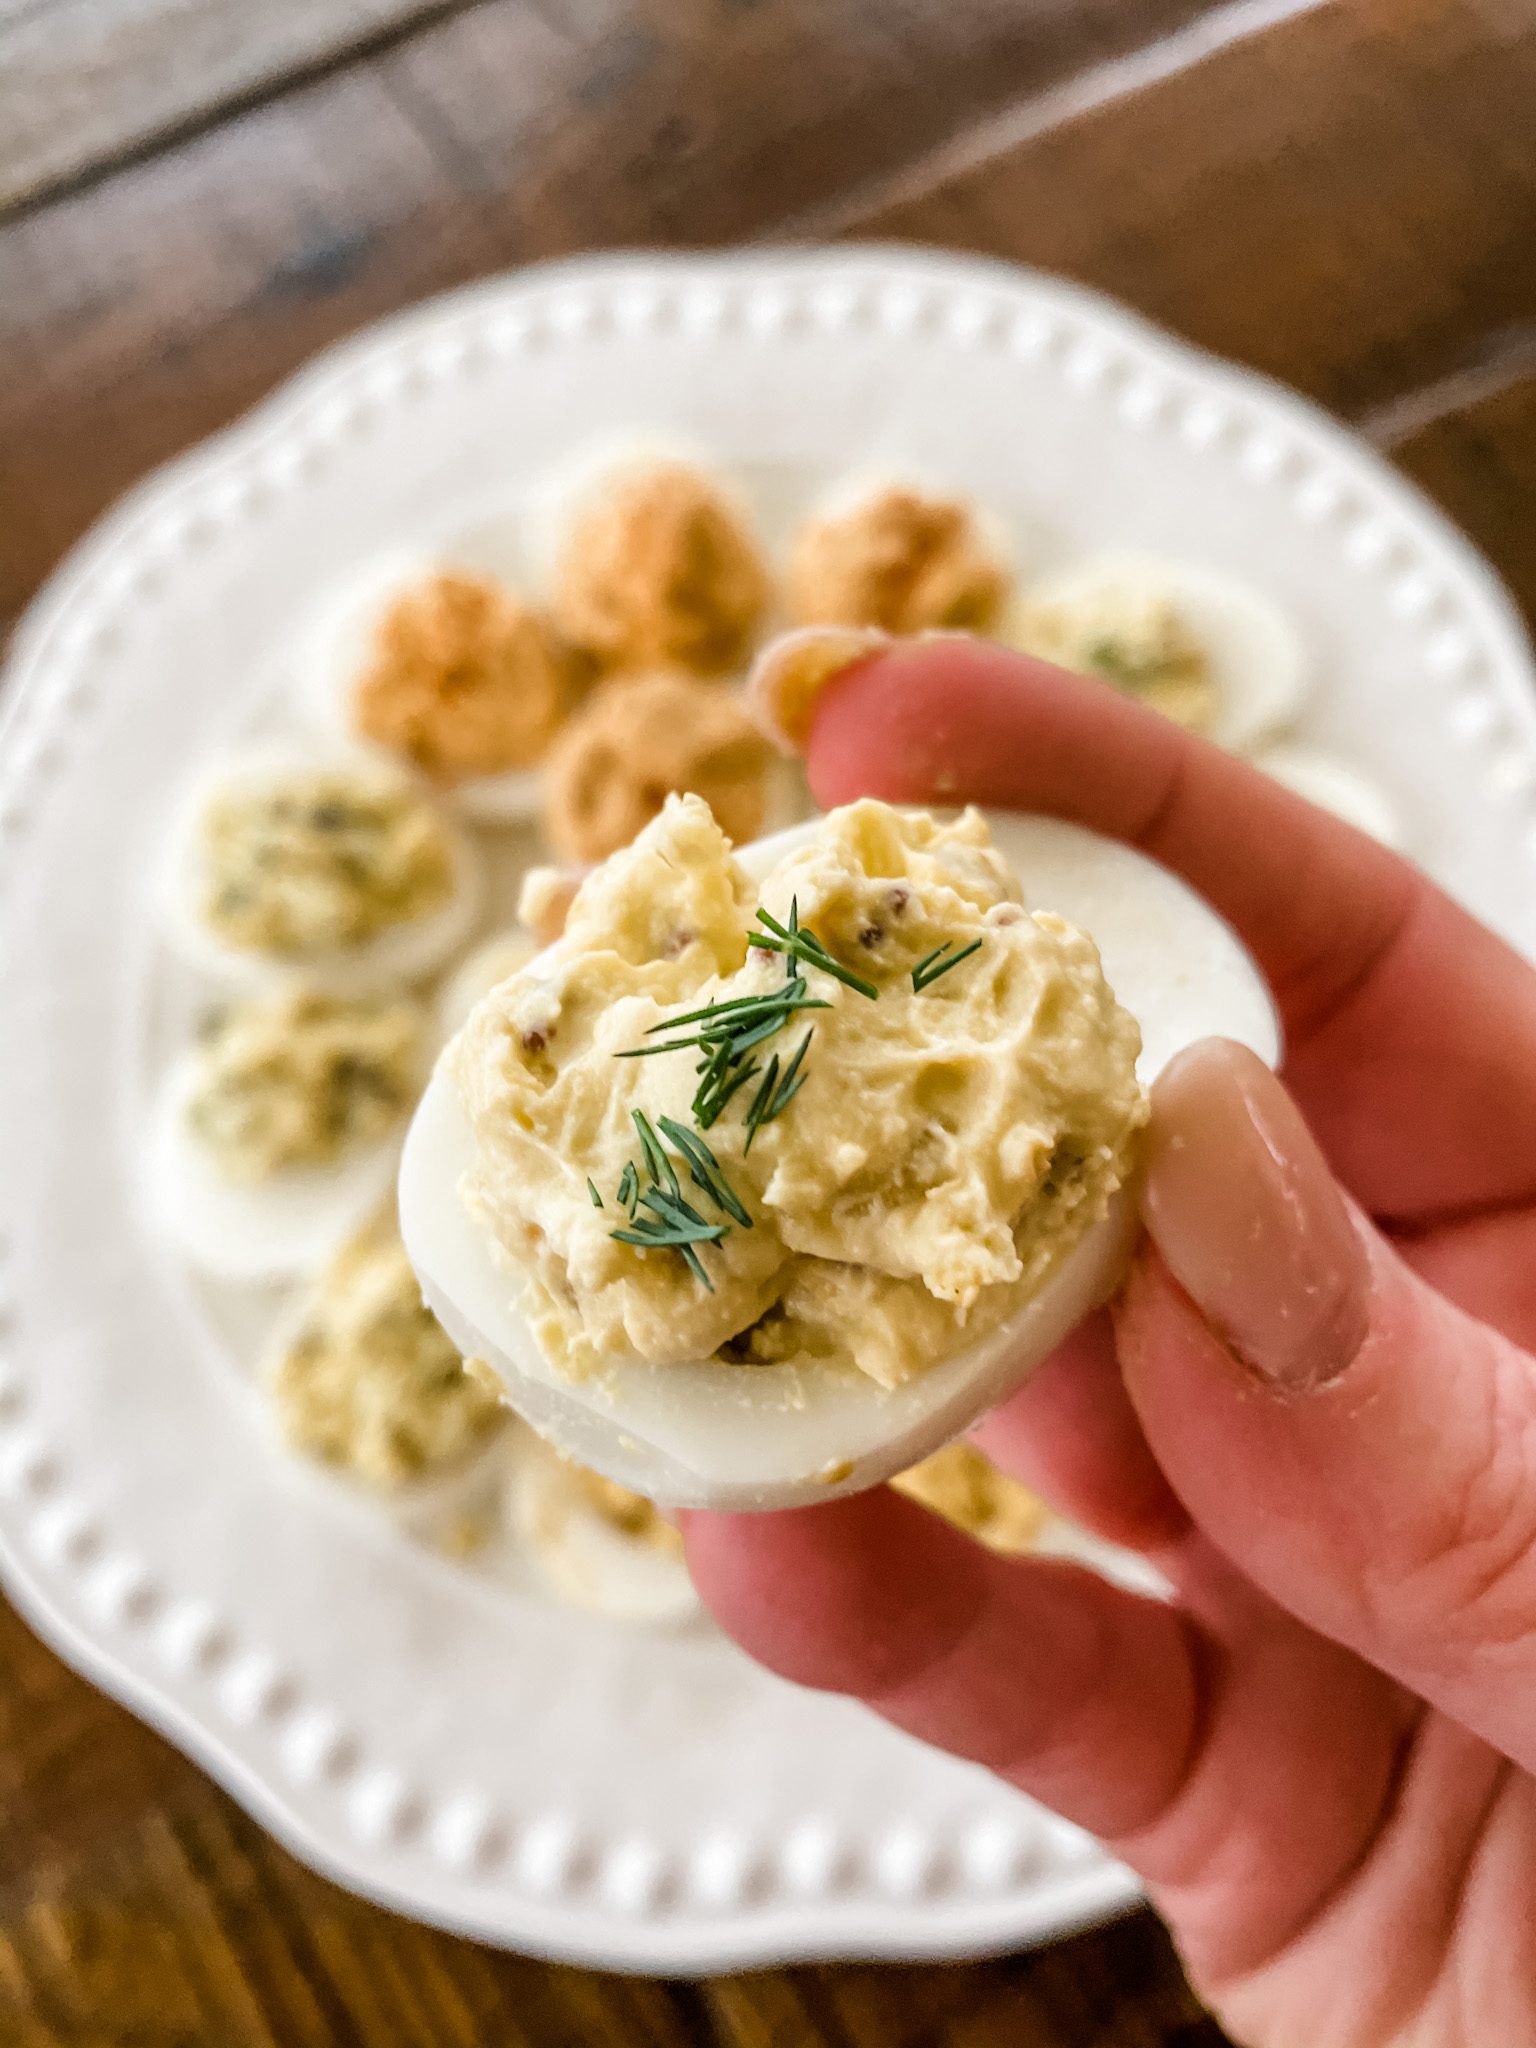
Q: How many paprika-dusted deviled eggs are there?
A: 4